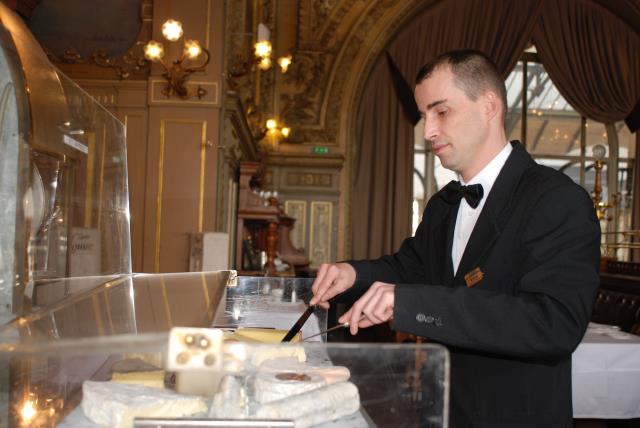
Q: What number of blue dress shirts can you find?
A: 0